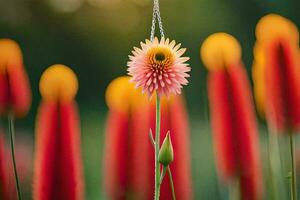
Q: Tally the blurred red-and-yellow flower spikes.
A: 6